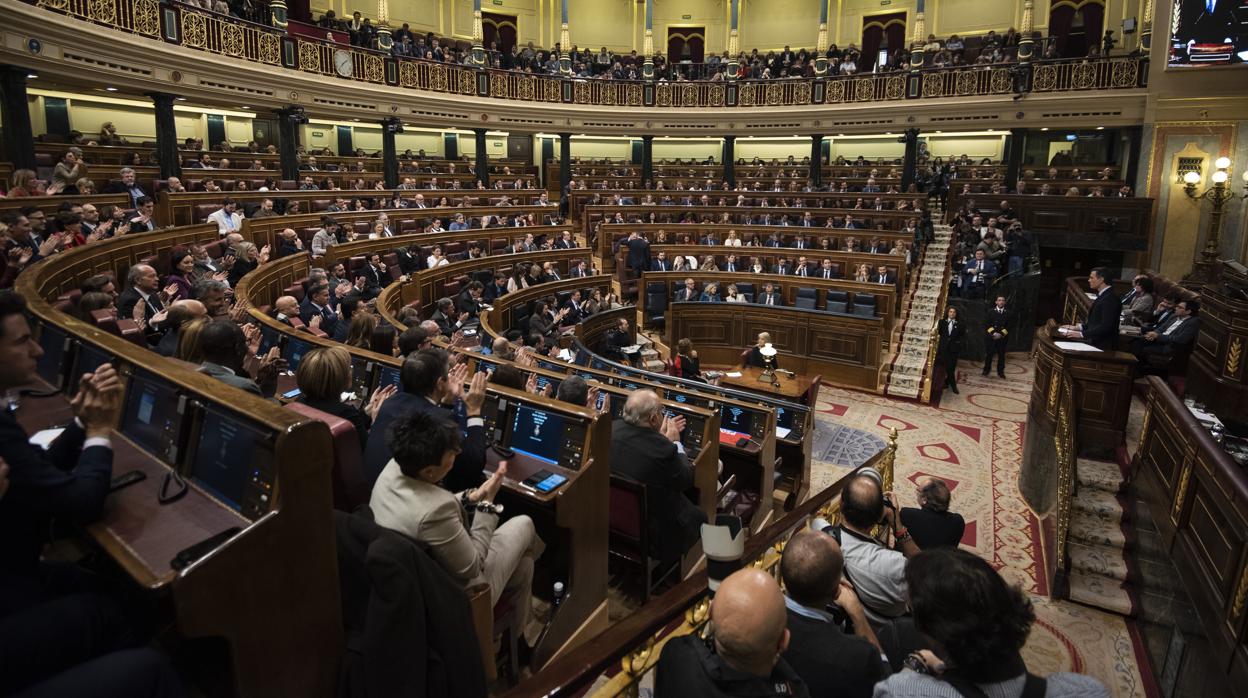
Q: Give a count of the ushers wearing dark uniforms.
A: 2